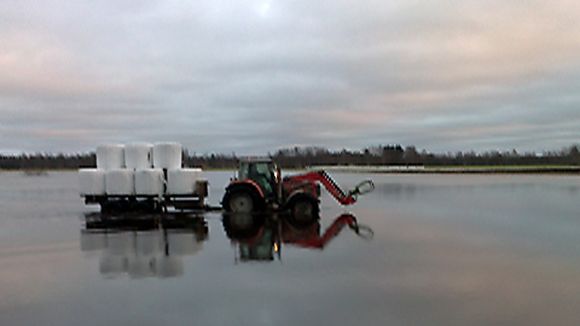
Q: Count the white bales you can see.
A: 7